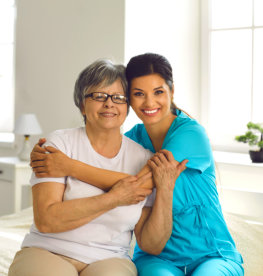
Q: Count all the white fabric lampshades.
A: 1